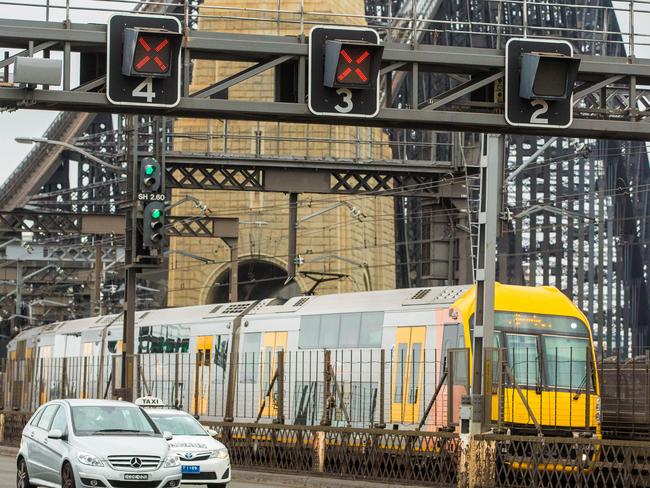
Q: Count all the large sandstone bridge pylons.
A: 1